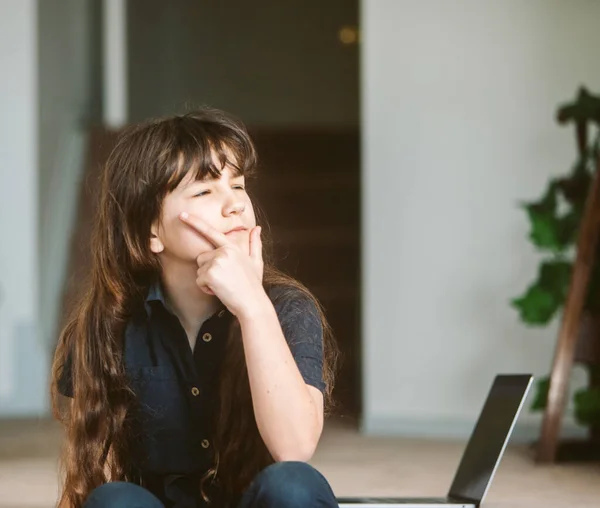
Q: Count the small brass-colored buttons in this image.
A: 3